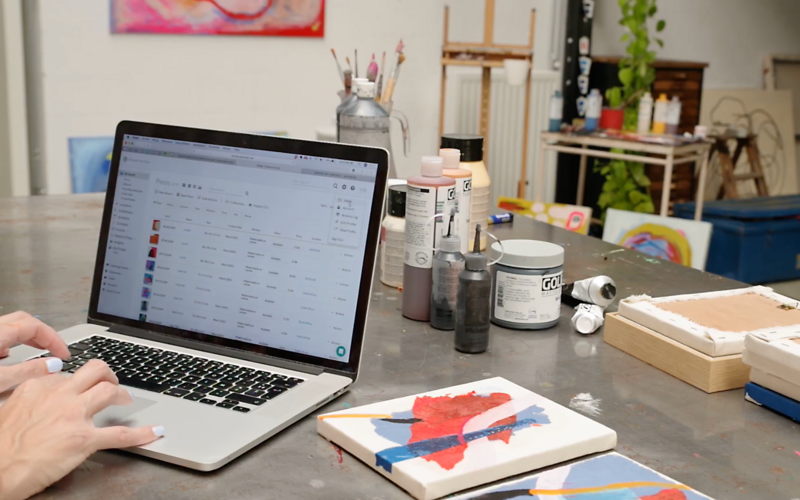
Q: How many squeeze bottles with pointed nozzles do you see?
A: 2